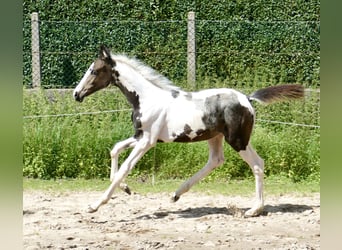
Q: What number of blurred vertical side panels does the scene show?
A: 2